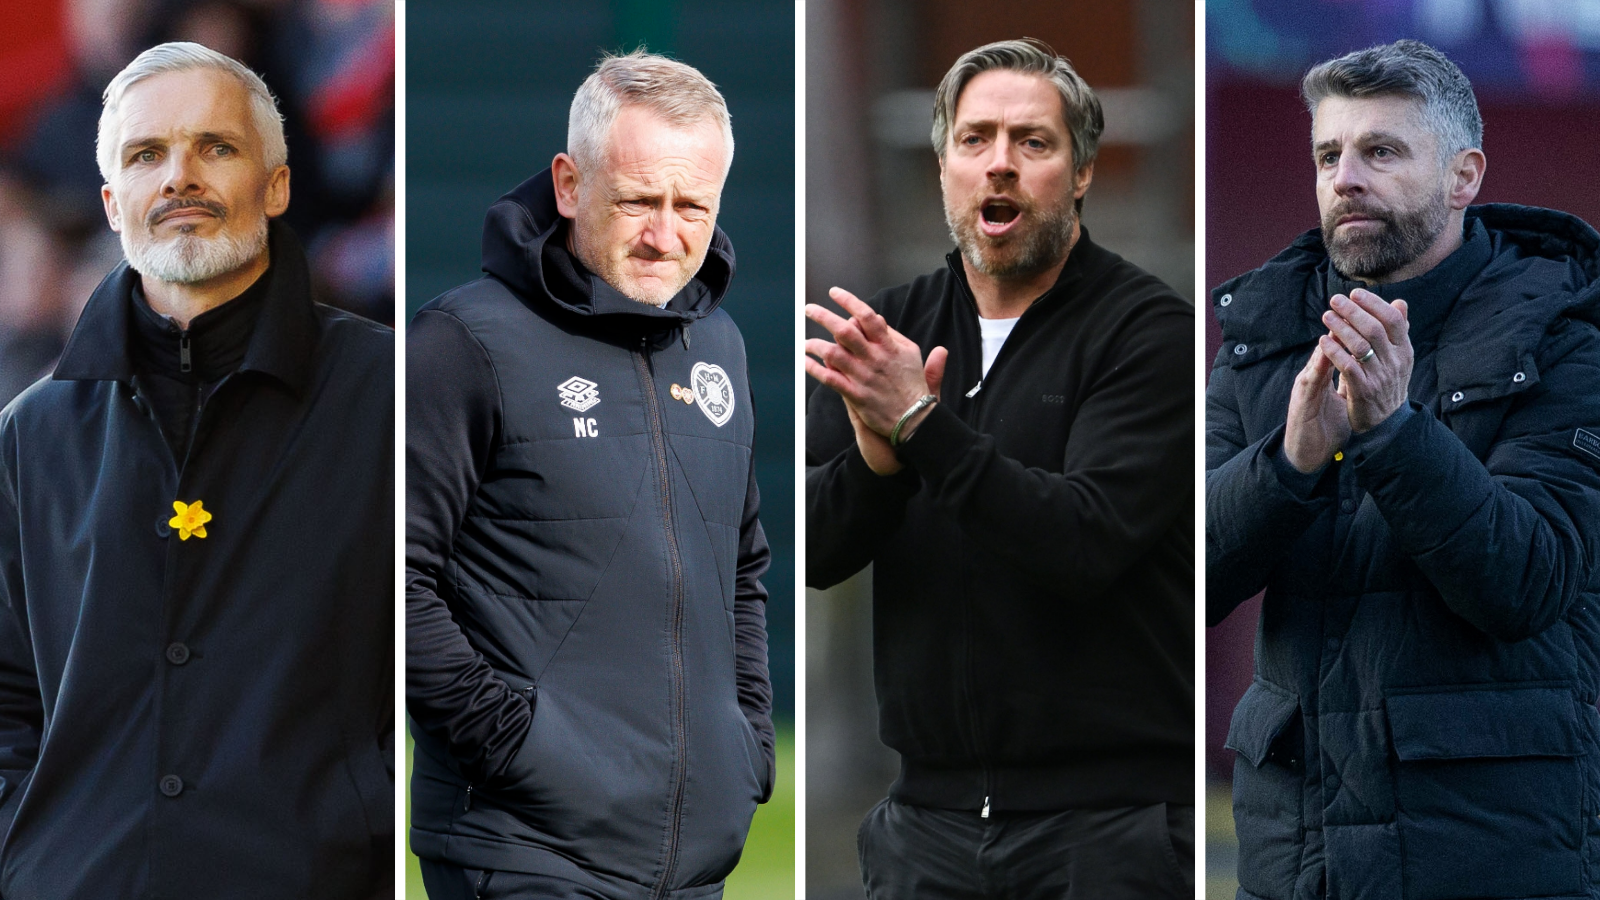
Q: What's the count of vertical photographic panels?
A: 4